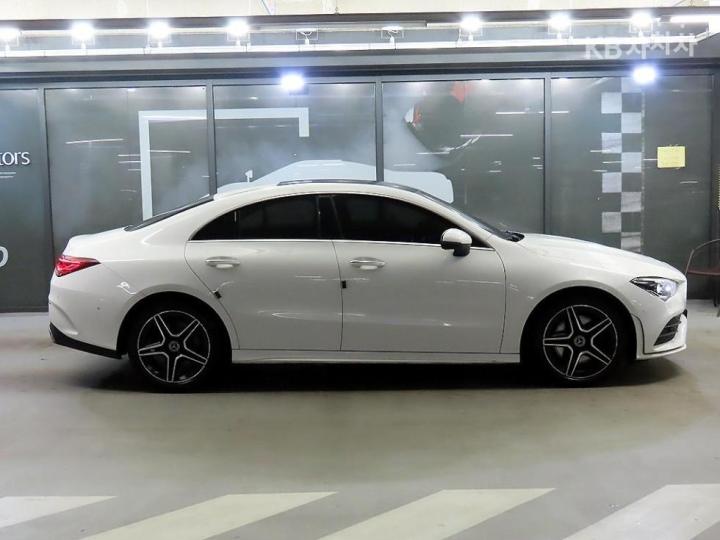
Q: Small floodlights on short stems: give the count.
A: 9